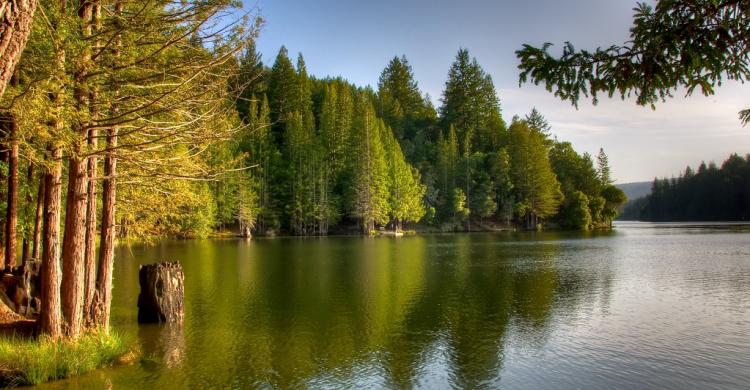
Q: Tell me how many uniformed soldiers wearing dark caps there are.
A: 0